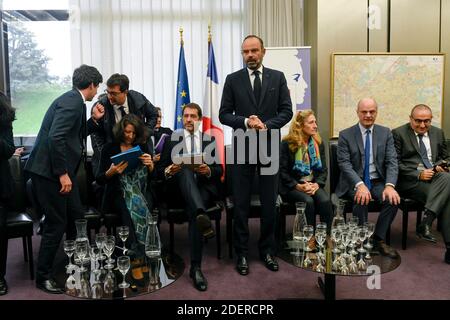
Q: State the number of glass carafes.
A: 4